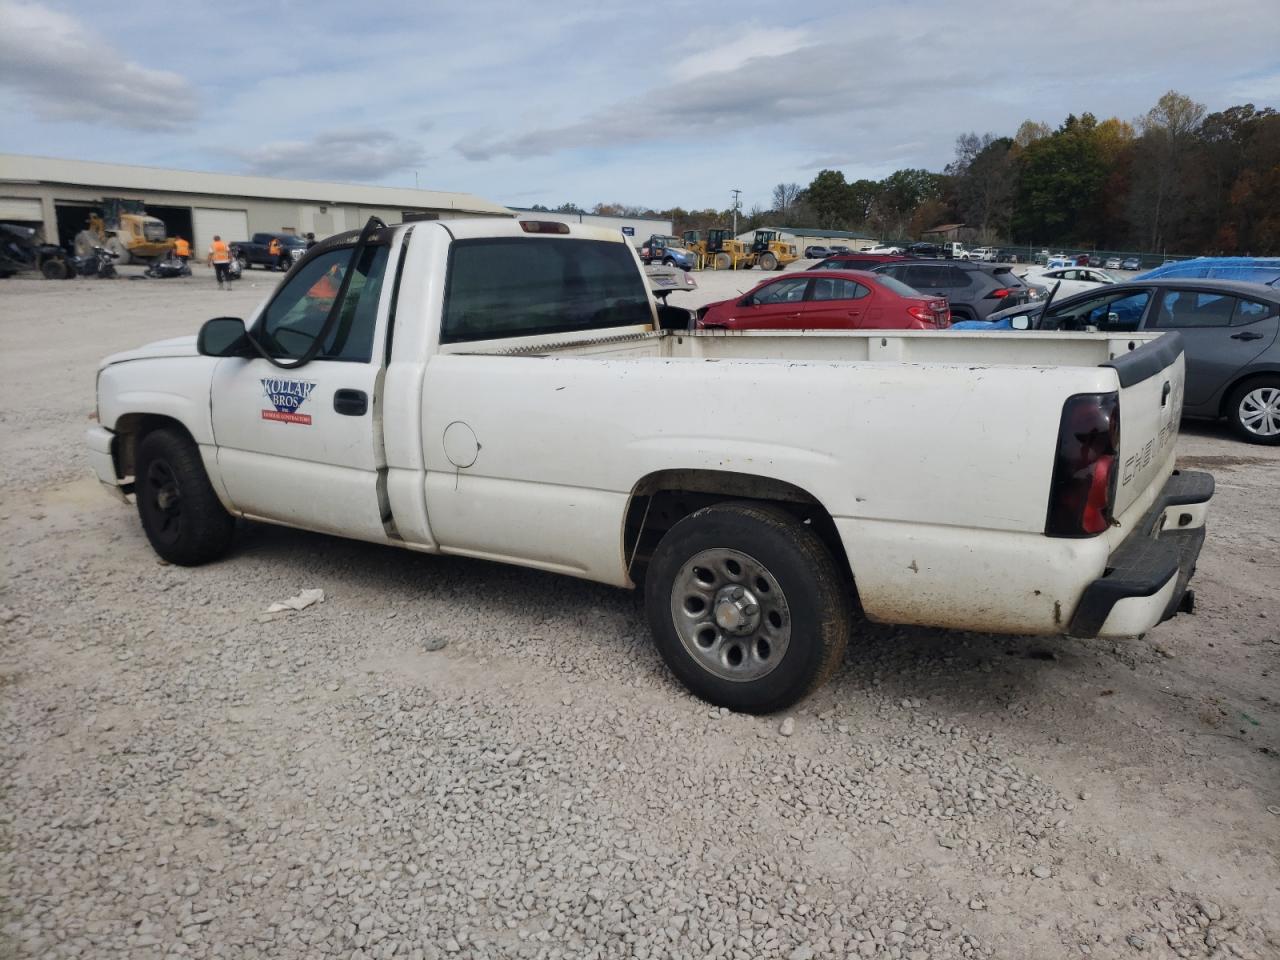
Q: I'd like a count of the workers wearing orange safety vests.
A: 3